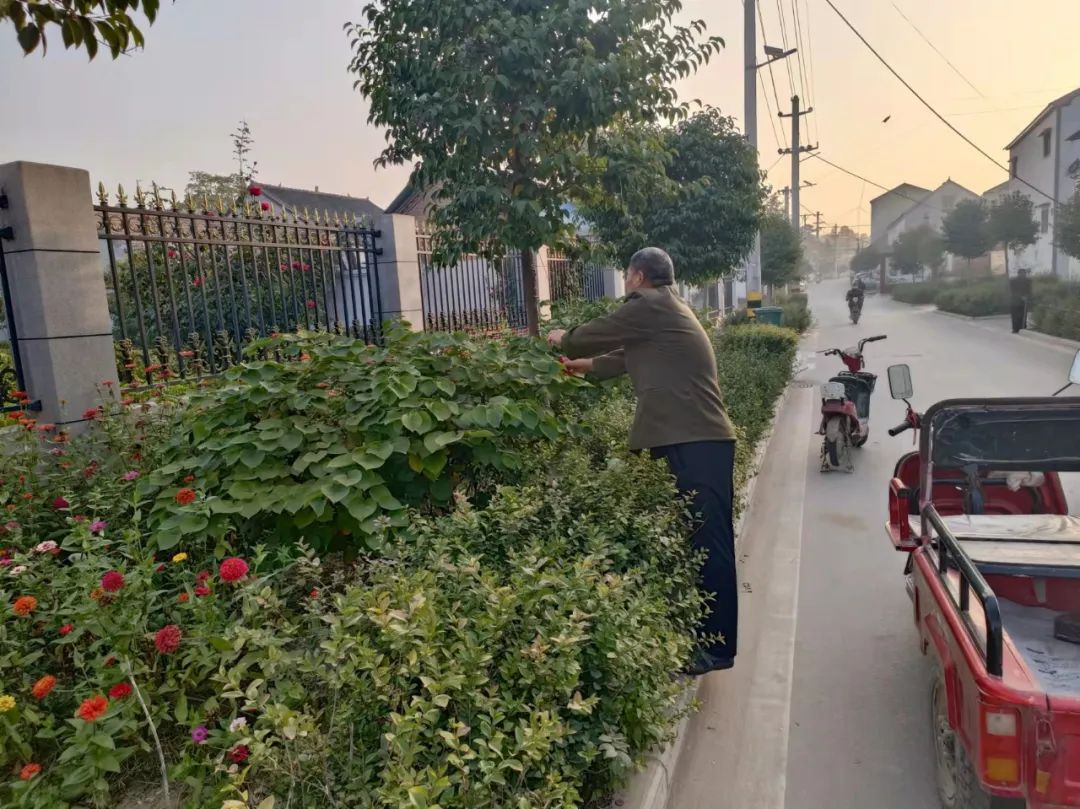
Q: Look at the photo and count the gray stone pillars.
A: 4